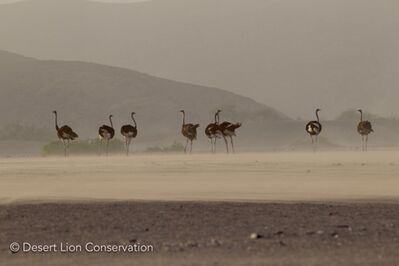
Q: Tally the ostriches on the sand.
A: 8